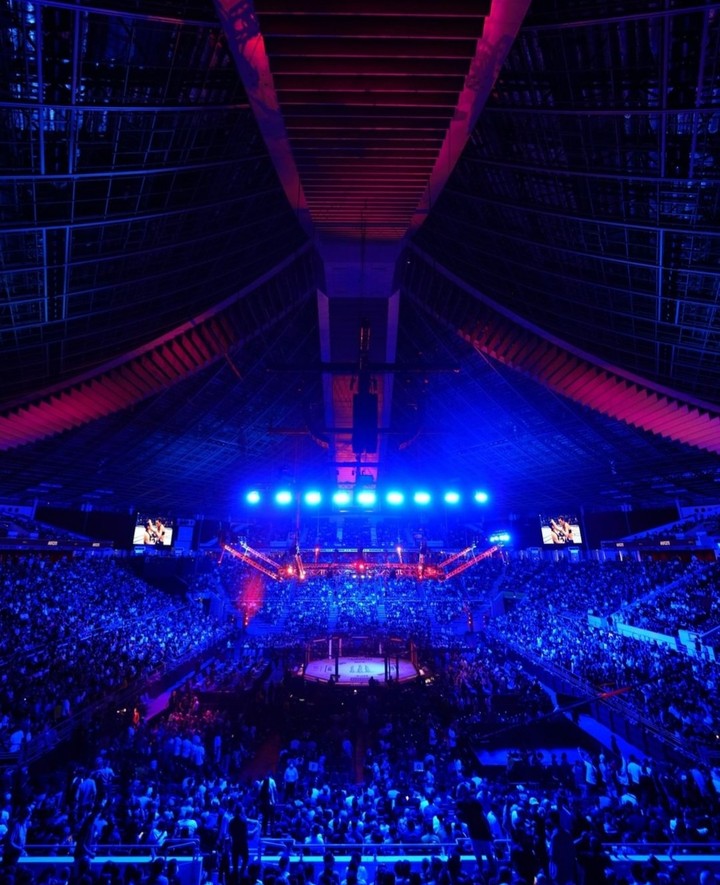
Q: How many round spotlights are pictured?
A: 9